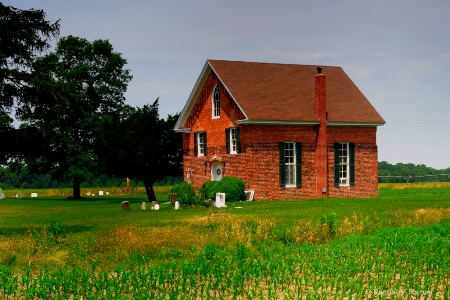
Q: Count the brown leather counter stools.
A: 0